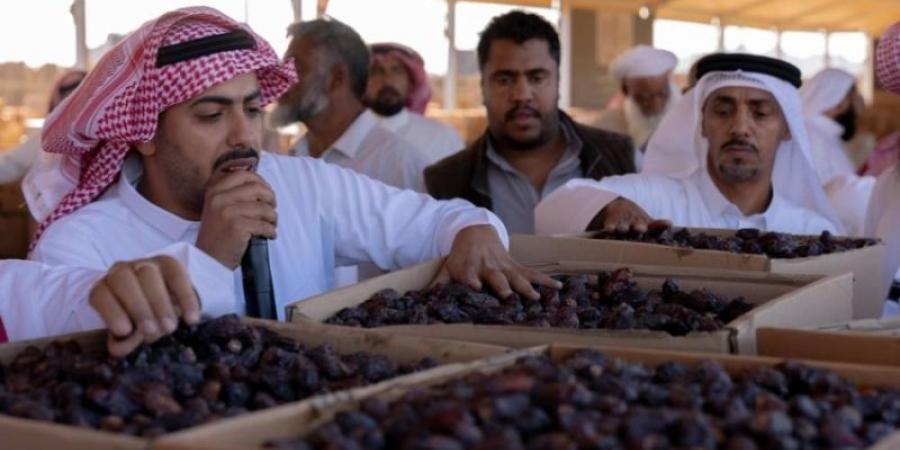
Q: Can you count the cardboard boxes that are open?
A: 4